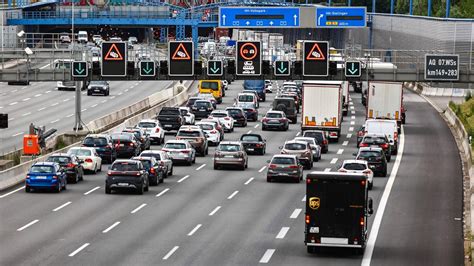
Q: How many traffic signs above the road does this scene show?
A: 12